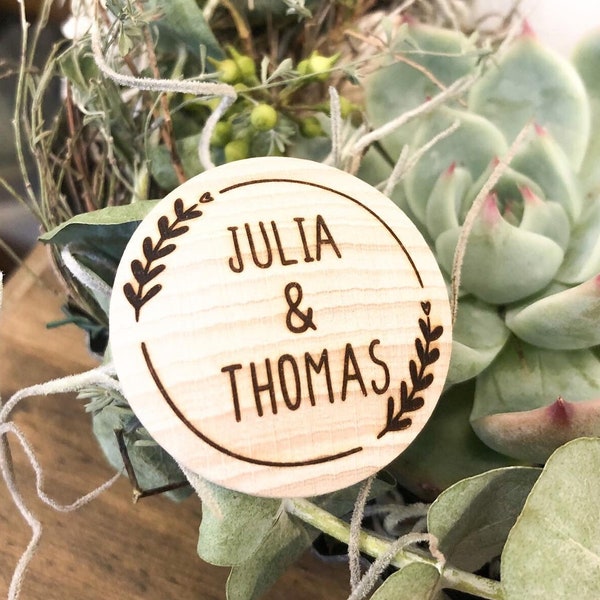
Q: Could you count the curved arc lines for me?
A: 2